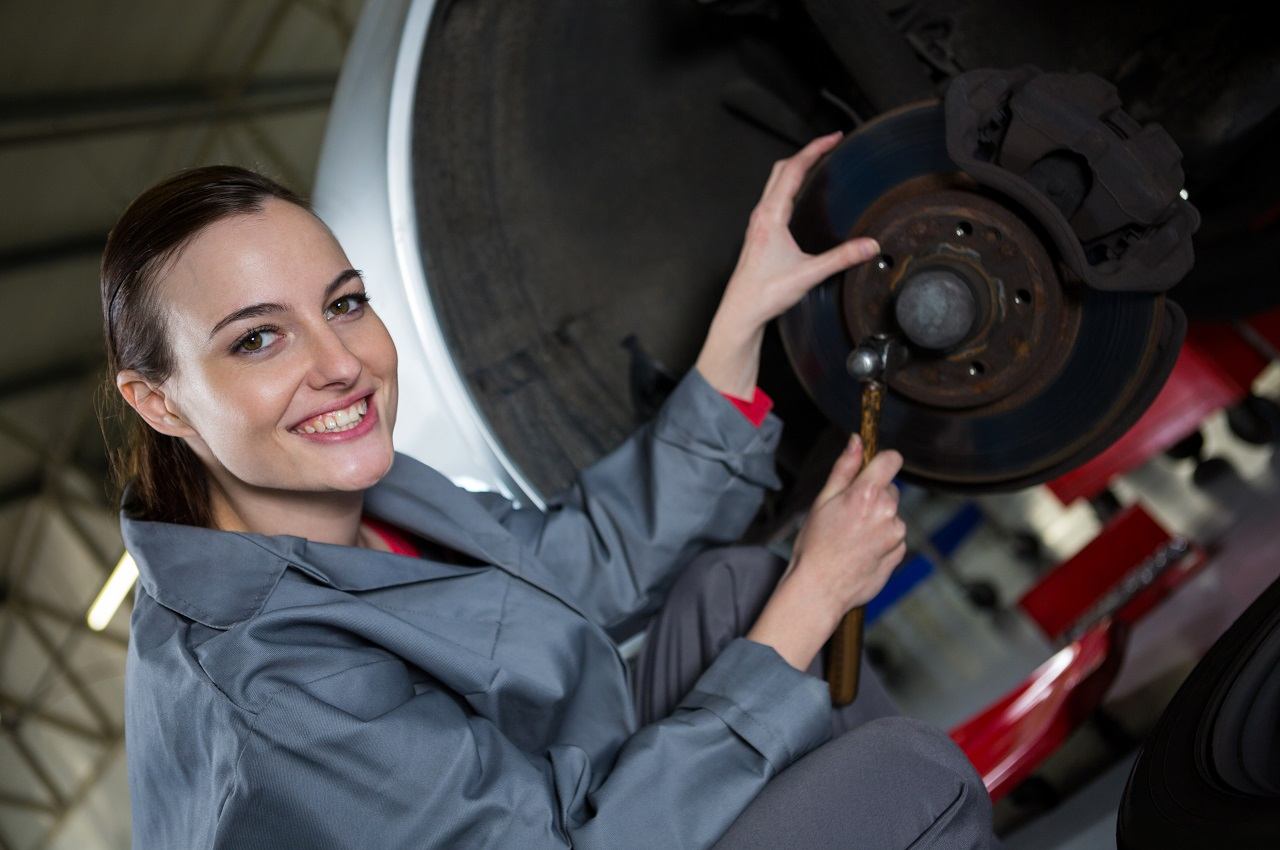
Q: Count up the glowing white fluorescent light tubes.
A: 1